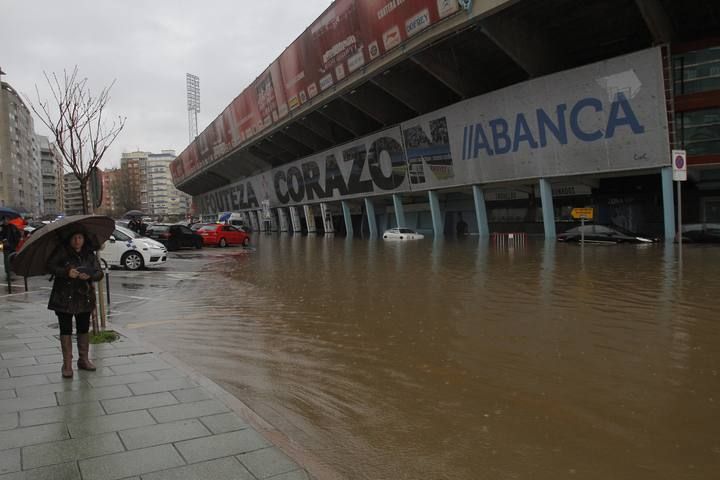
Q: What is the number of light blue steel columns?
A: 7